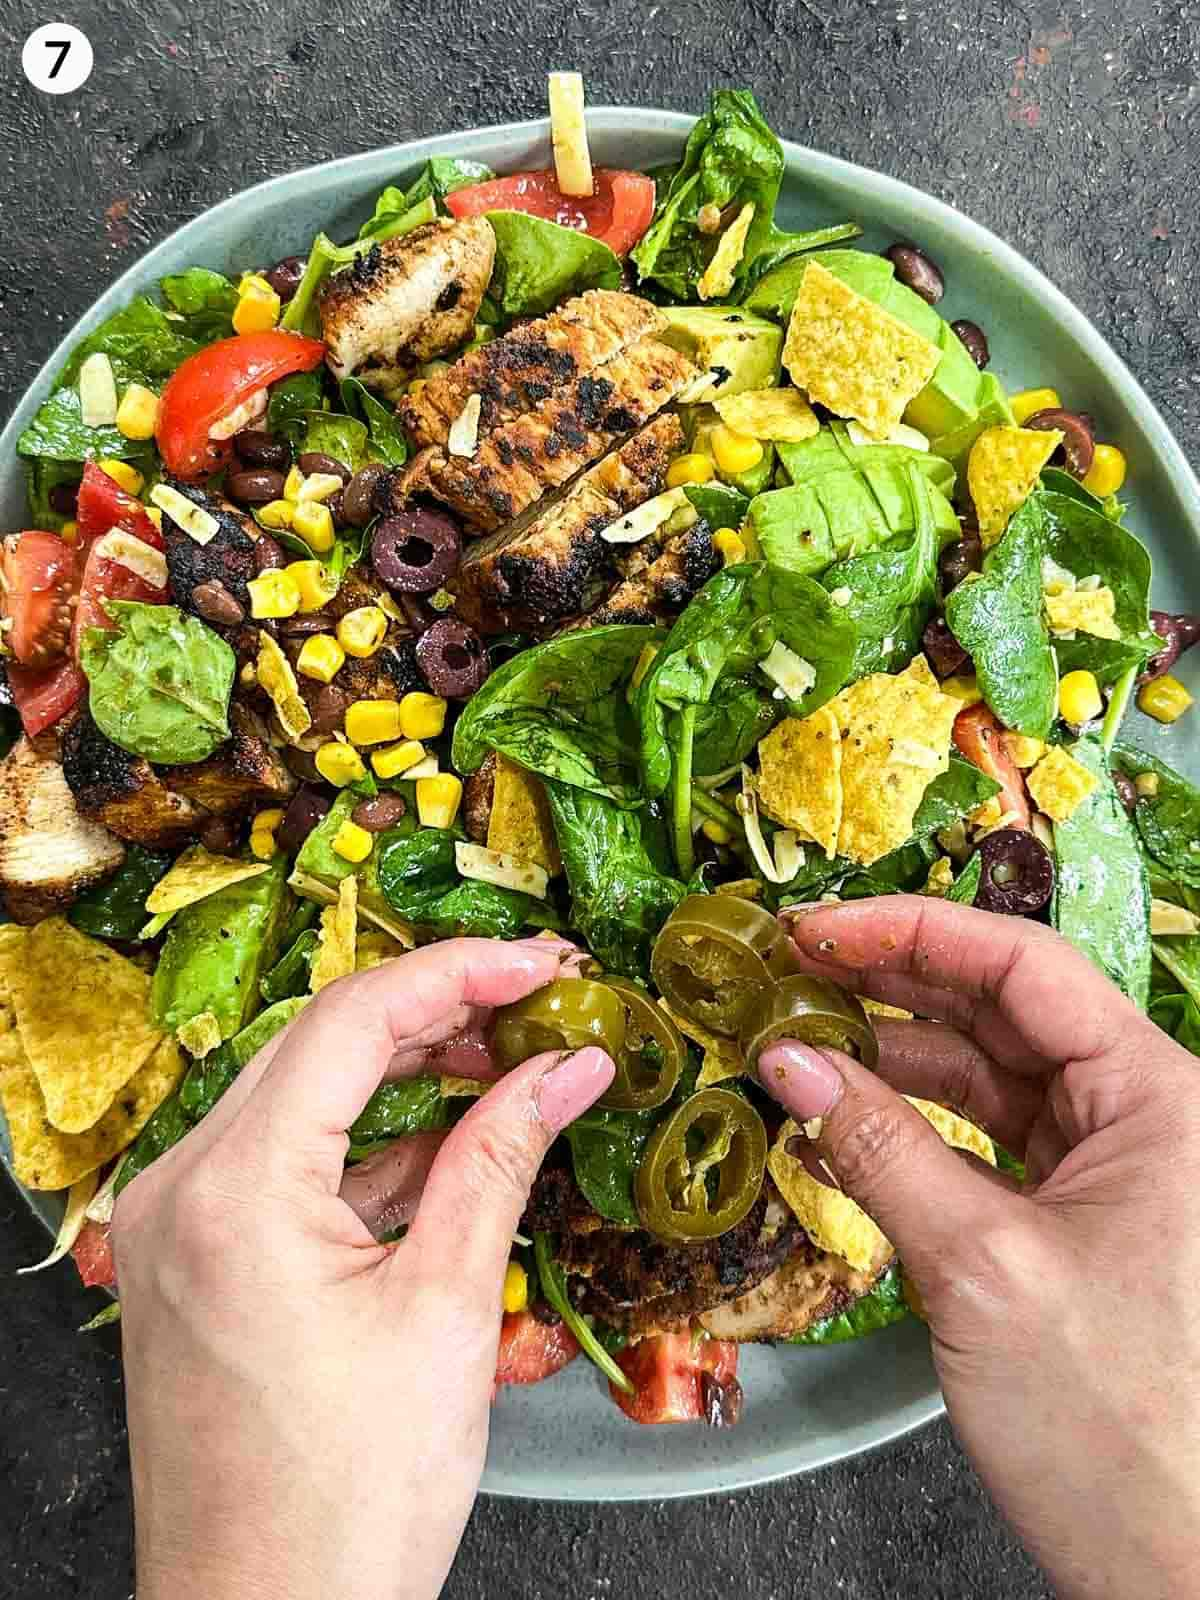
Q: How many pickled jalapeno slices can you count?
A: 5